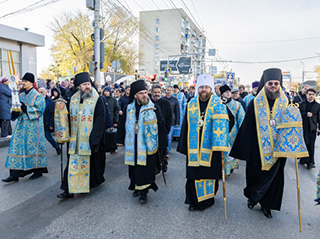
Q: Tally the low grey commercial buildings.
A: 1